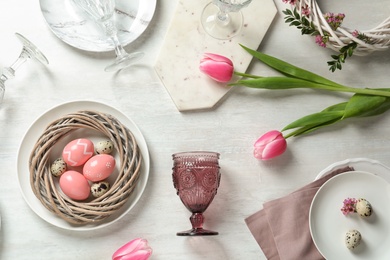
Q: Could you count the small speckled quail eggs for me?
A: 5